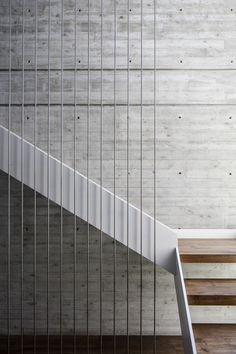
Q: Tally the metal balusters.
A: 12